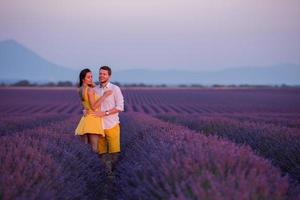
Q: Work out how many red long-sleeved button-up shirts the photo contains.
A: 0